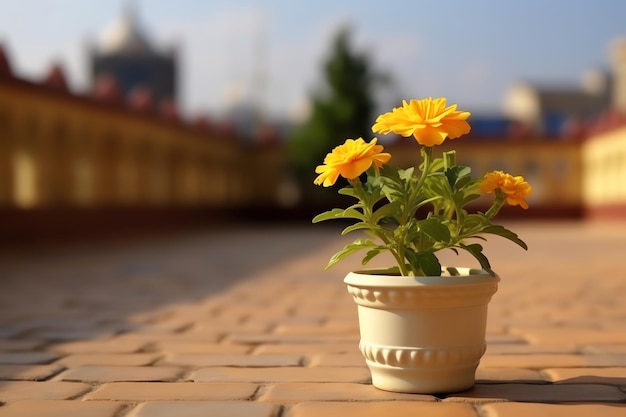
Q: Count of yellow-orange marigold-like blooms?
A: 3